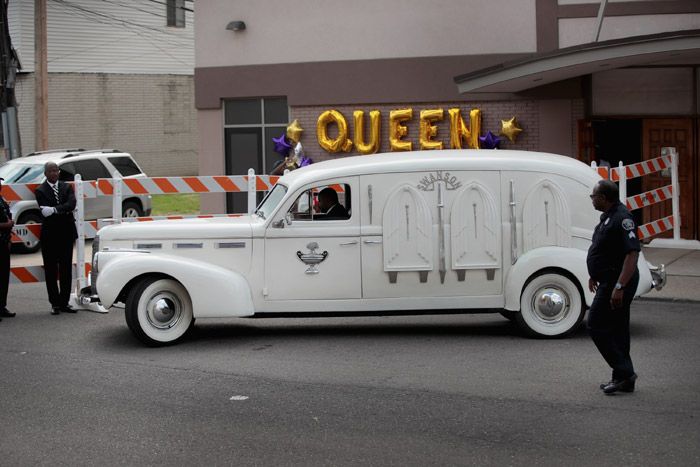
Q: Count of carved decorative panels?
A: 3